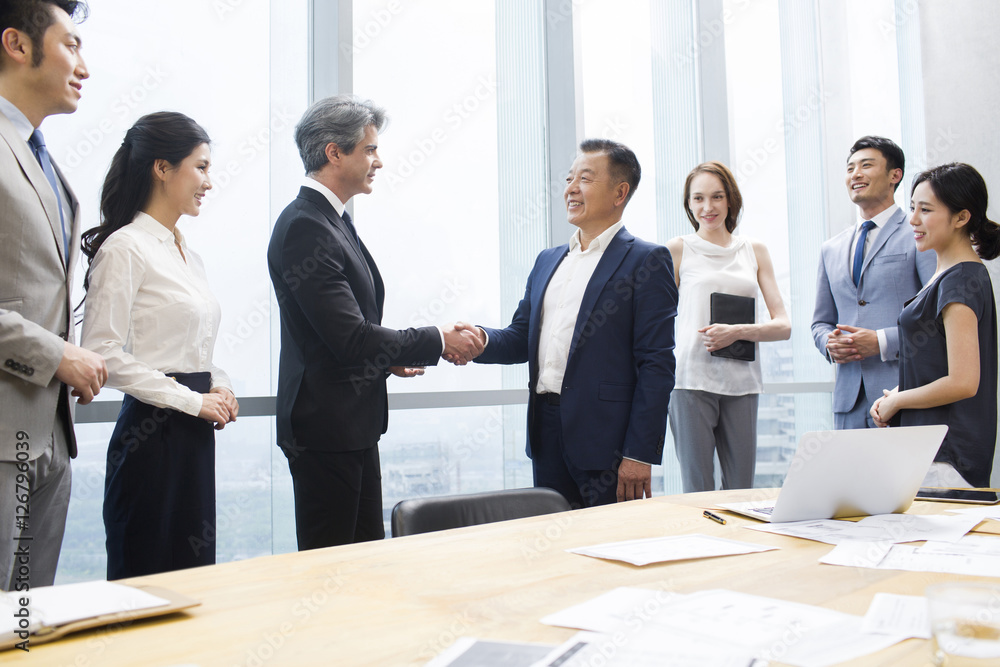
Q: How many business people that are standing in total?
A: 7